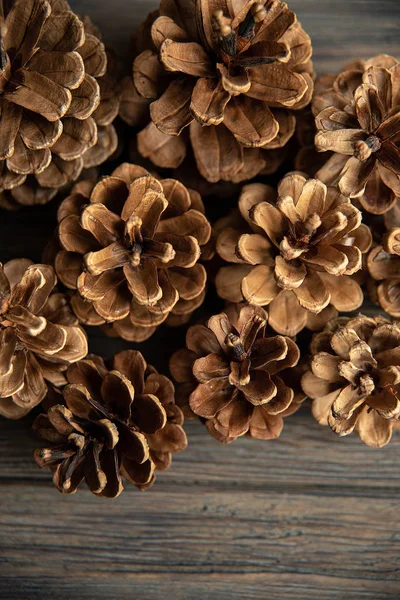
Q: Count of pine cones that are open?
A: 10